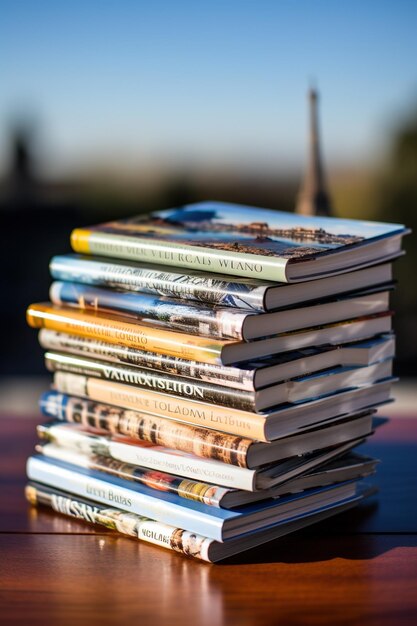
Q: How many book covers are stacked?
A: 12